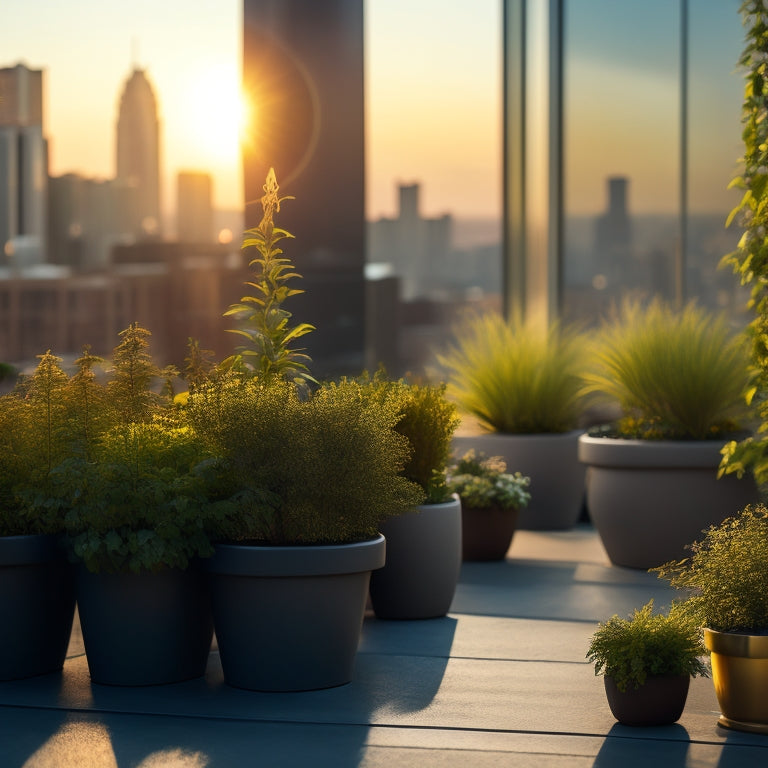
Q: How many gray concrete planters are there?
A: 6